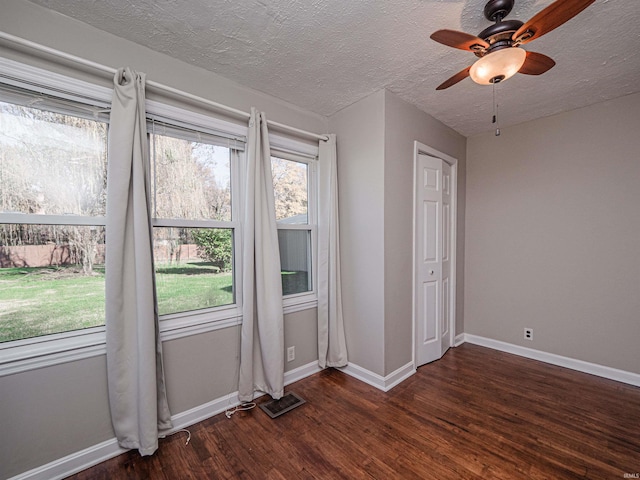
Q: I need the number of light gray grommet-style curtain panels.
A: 3